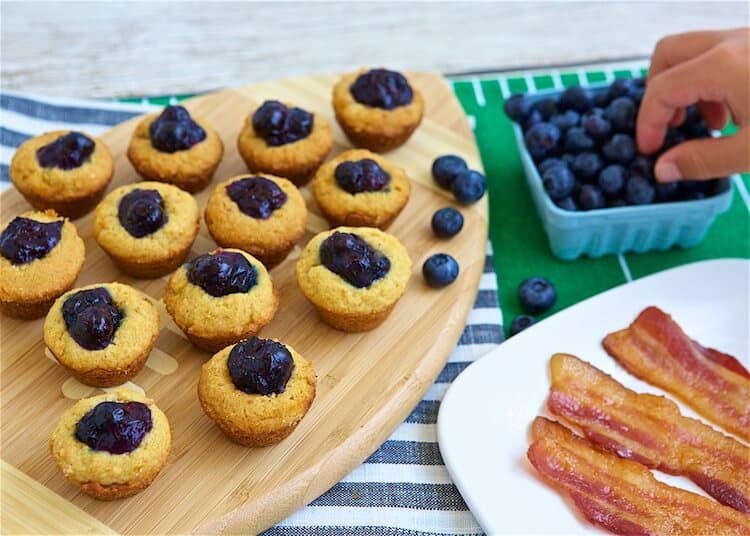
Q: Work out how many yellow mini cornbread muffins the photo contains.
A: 13